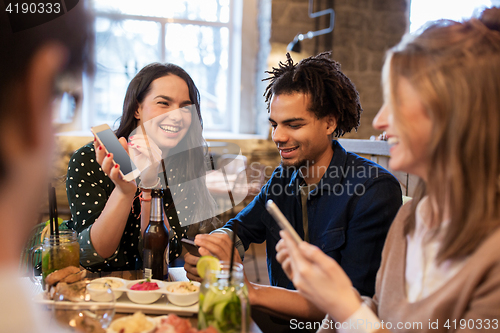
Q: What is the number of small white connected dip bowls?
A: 3